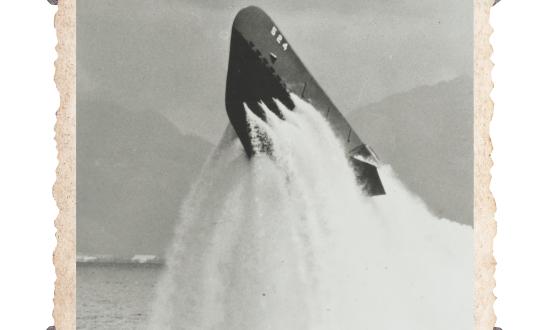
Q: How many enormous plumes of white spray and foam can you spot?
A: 1